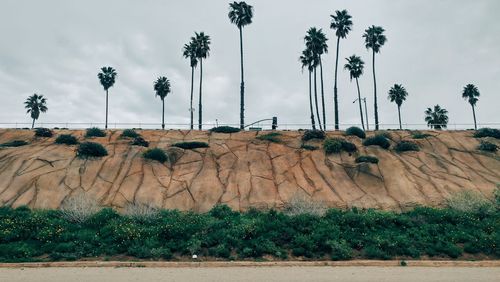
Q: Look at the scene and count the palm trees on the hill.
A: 15